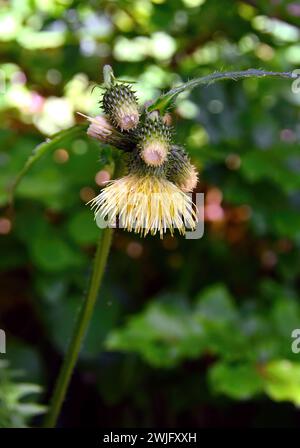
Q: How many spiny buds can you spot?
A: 3